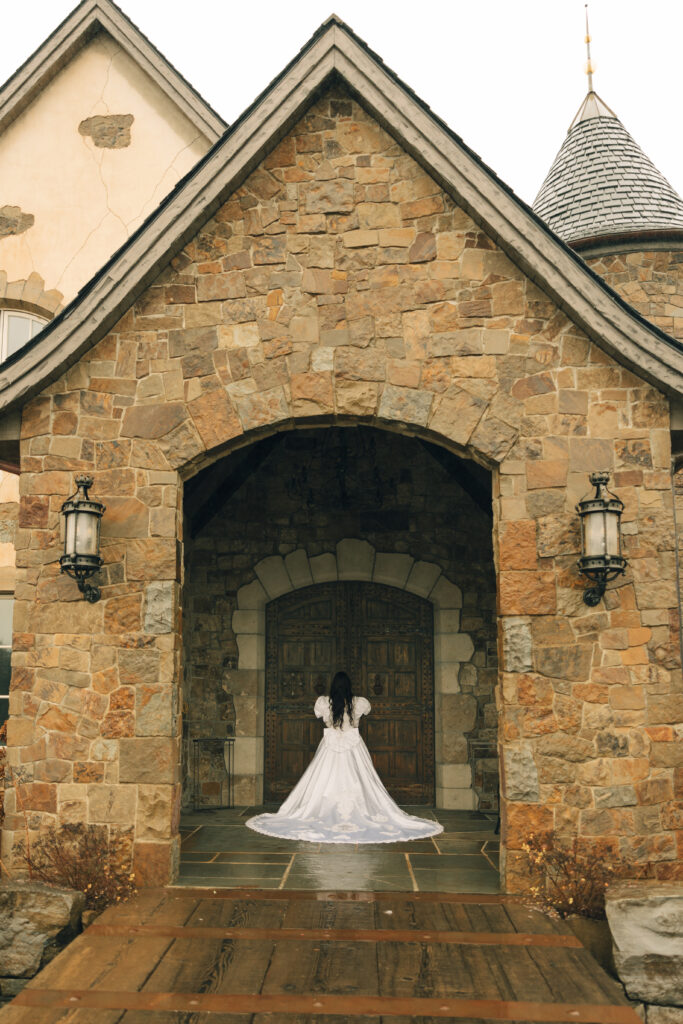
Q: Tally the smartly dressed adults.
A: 1